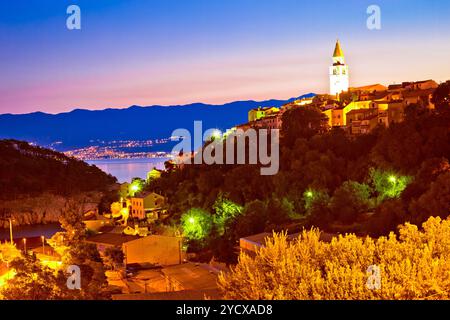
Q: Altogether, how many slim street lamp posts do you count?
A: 3